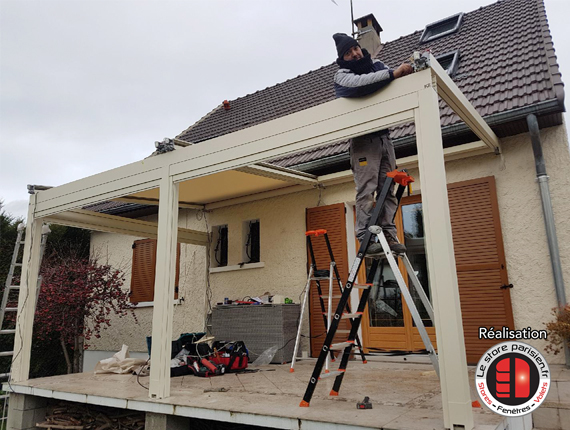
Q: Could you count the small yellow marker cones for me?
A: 0